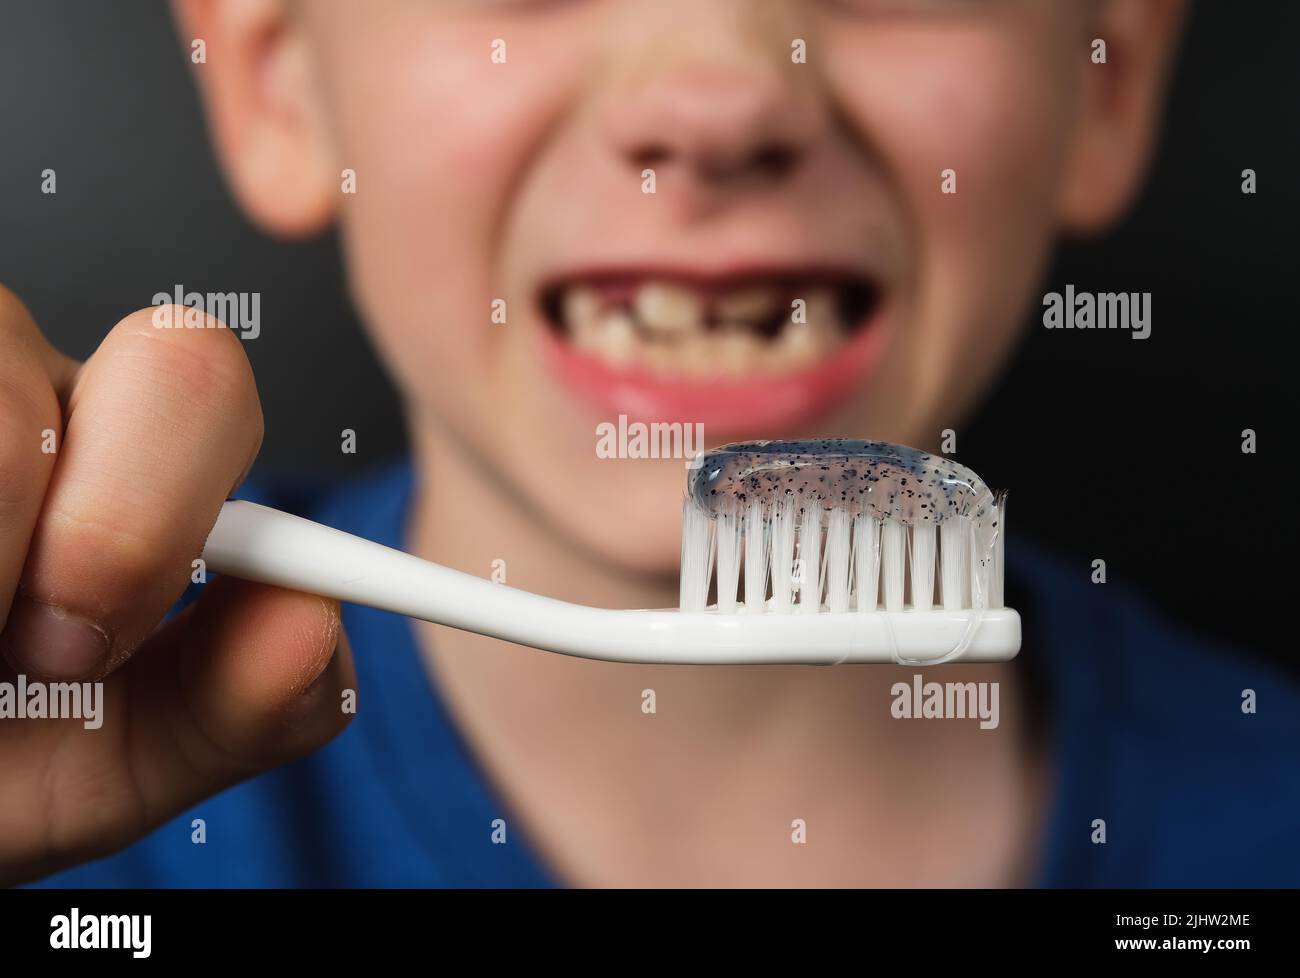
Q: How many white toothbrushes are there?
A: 1